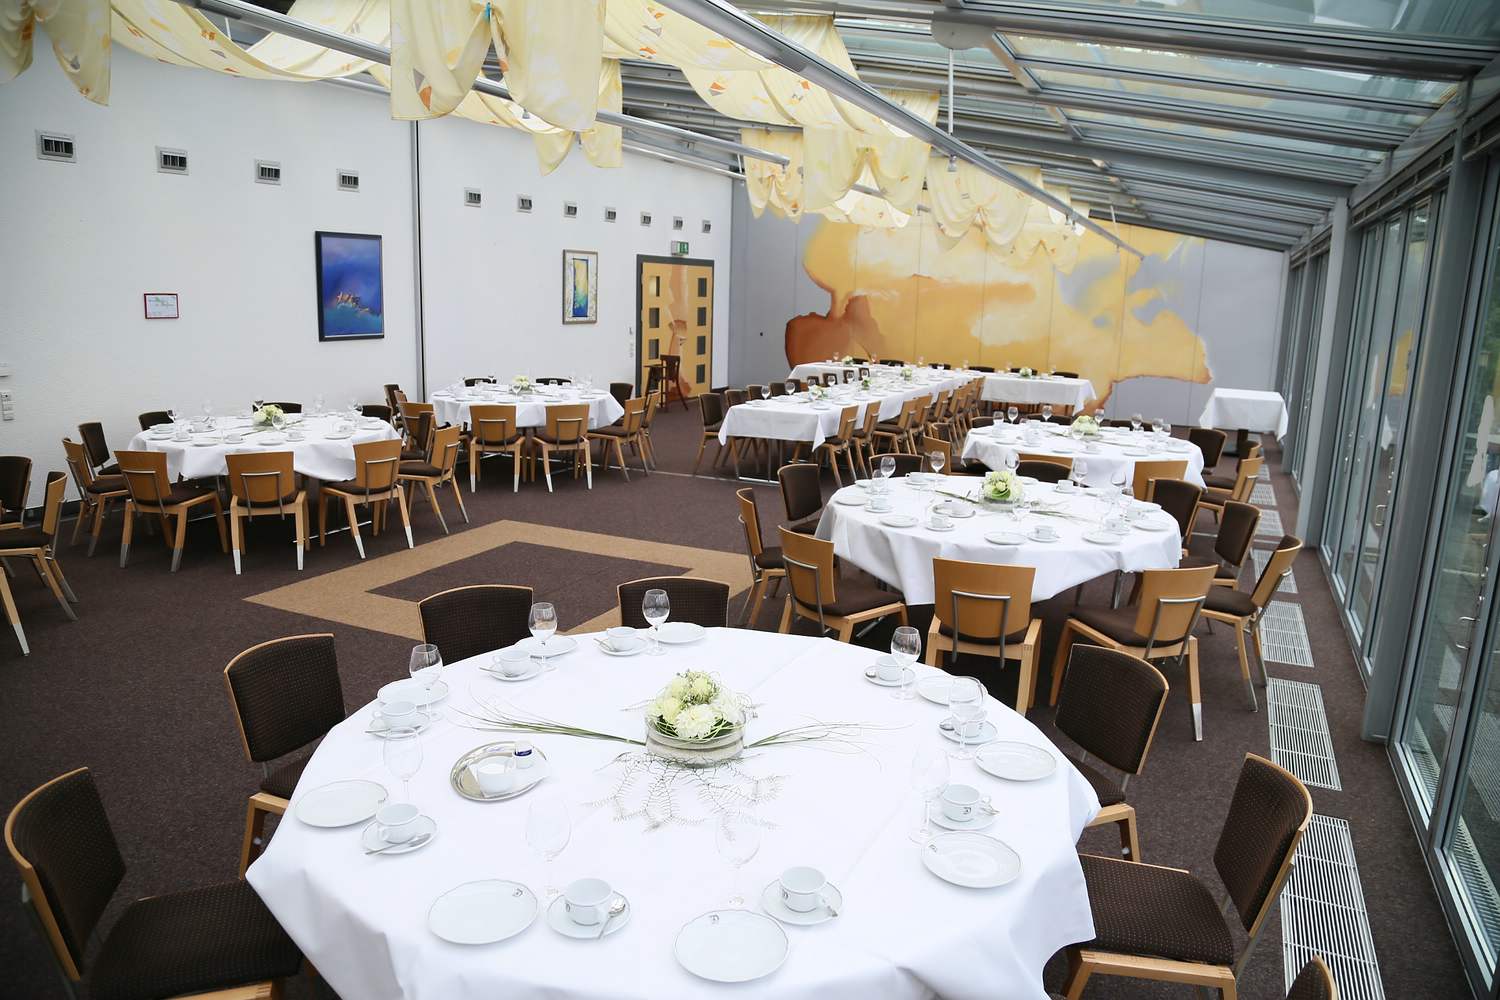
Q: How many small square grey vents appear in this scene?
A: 11